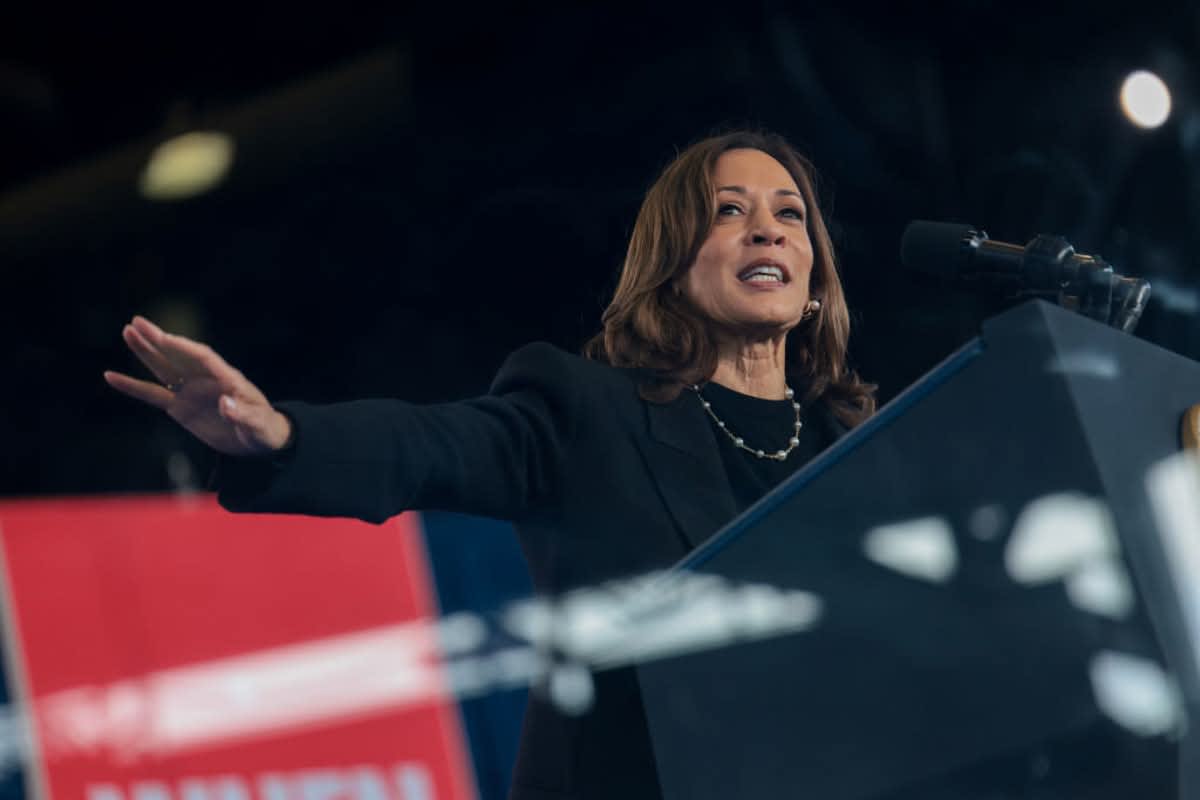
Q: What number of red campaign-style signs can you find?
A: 1